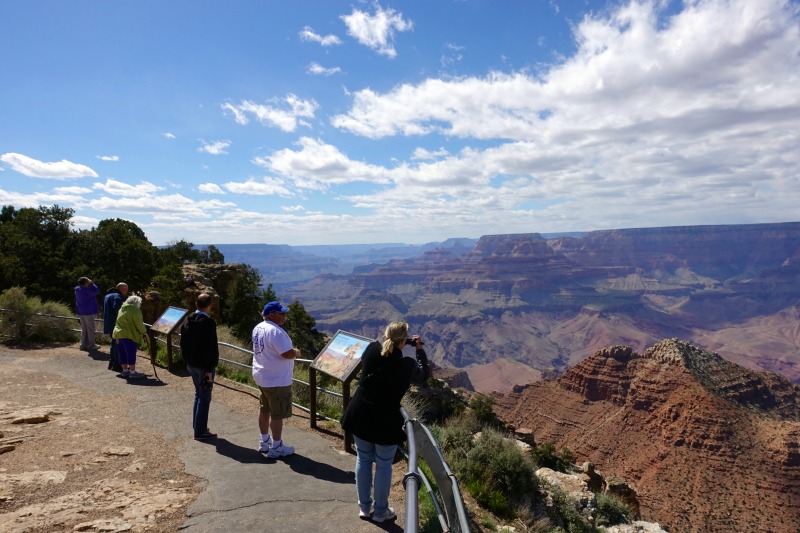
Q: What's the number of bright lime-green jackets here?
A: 1